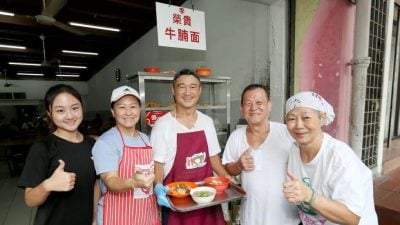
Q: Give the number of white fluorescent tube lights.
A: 8